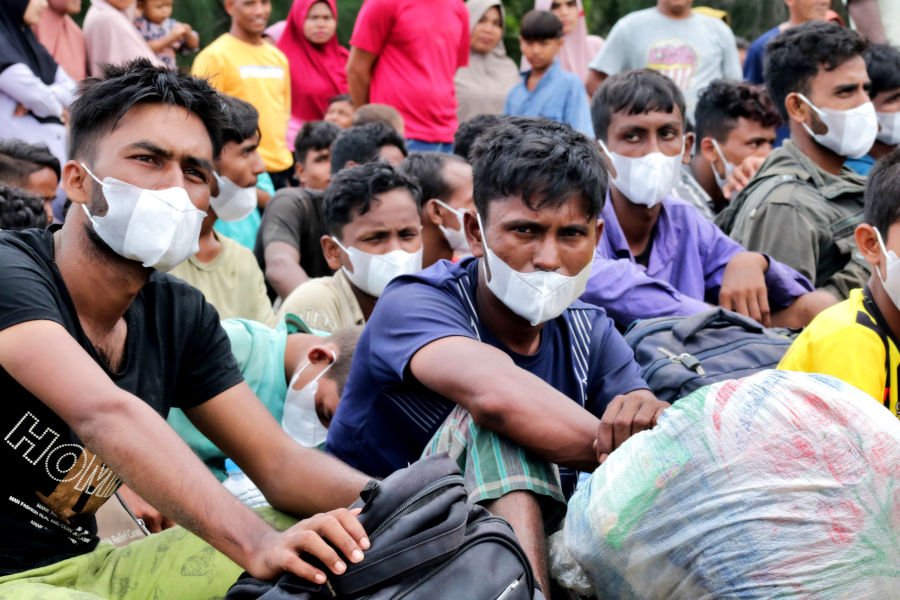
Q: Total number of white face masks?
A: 11